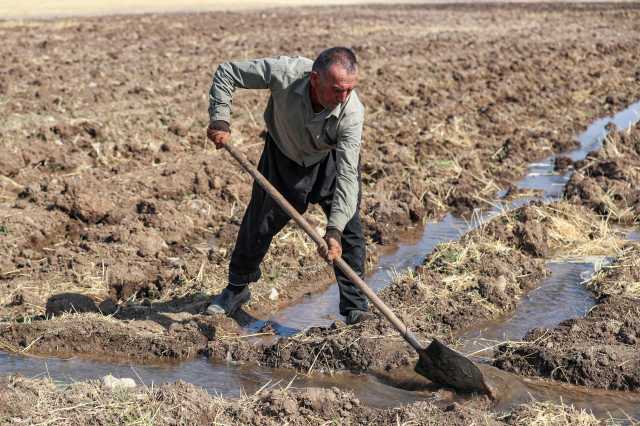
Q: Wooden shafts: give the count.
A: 1